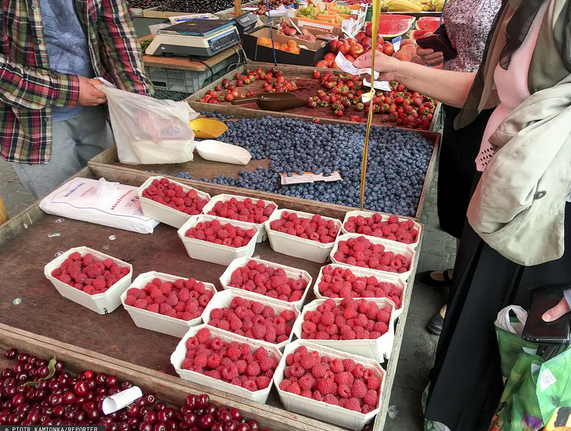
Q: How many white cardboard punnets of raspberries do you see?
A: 14